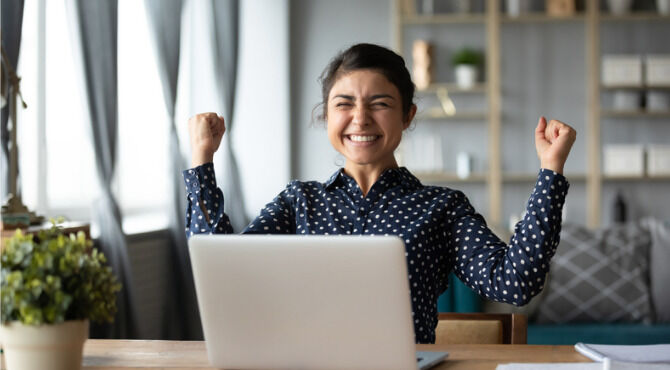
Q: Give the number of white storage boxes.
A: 4